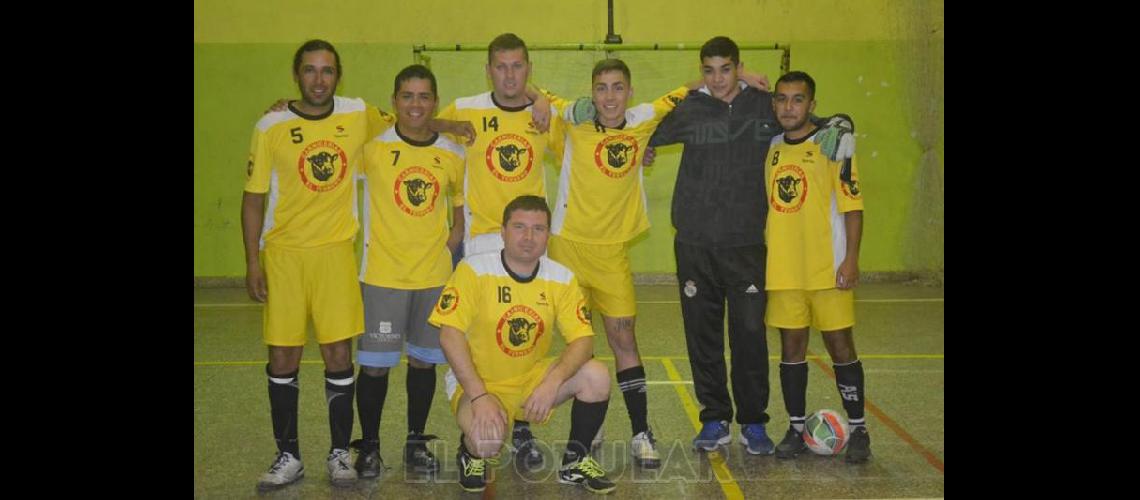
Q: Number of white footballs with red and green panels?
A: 1